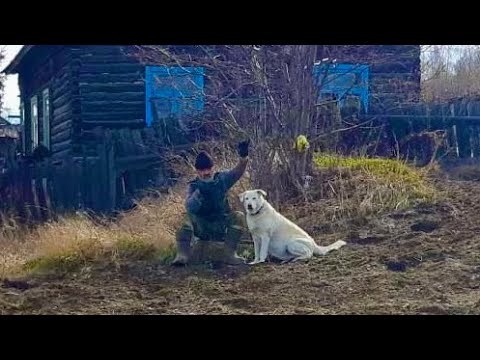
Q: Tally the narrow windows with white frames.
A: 2